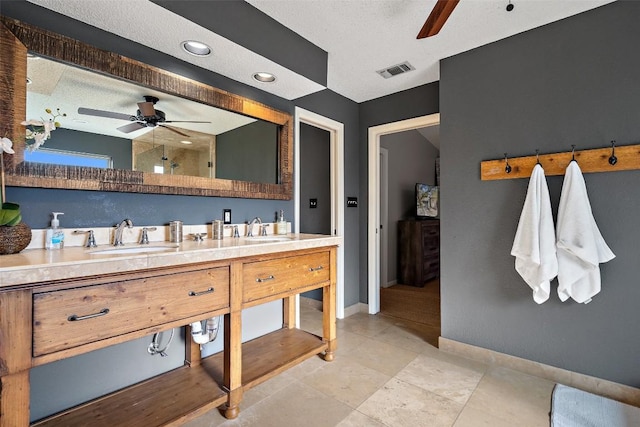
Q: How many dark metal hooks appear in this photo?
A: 4